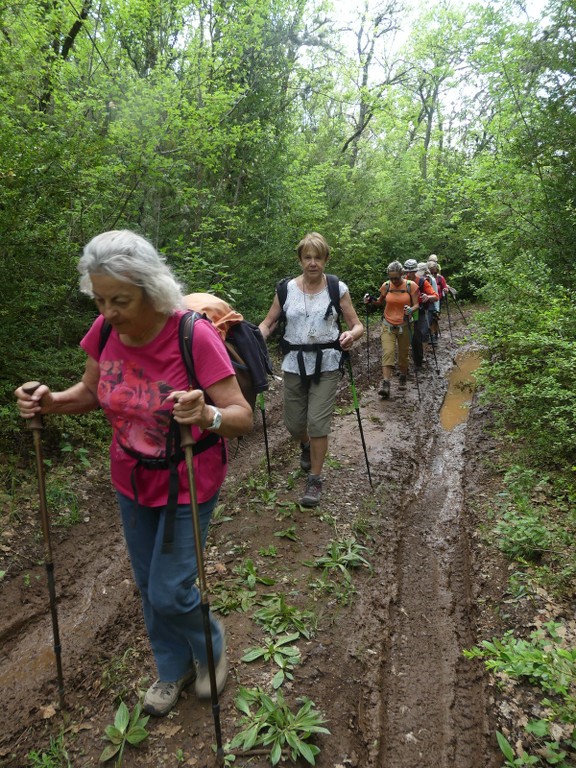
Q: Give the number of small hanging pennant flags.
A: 0